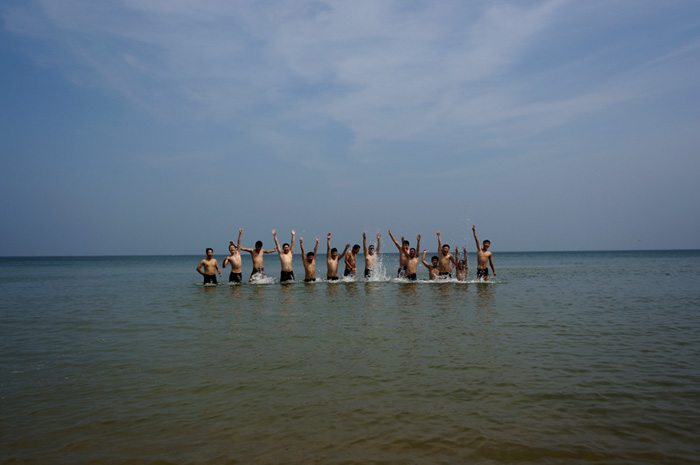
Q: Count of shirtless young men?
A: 14